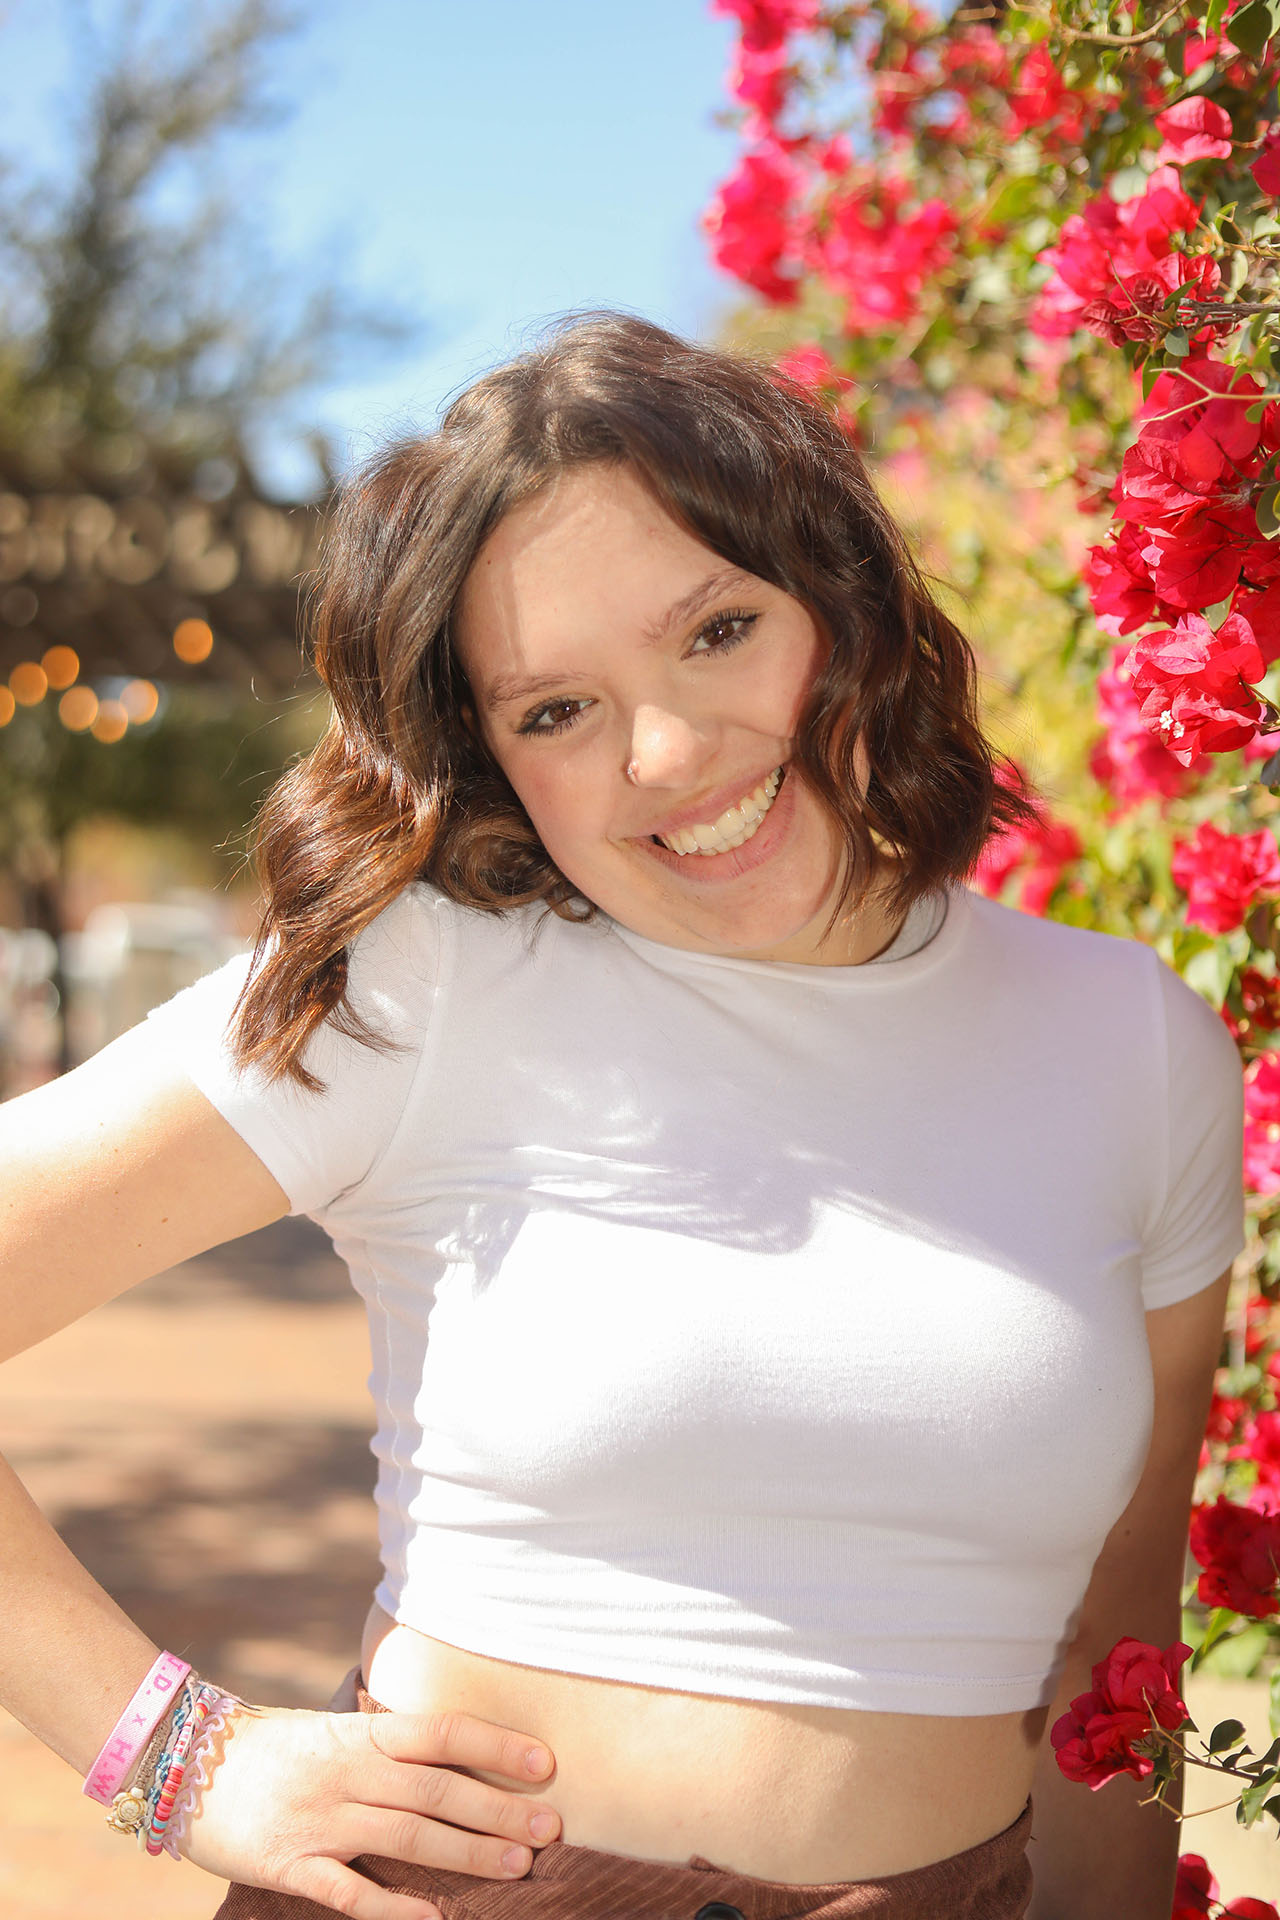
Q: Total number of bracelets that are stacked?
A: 5